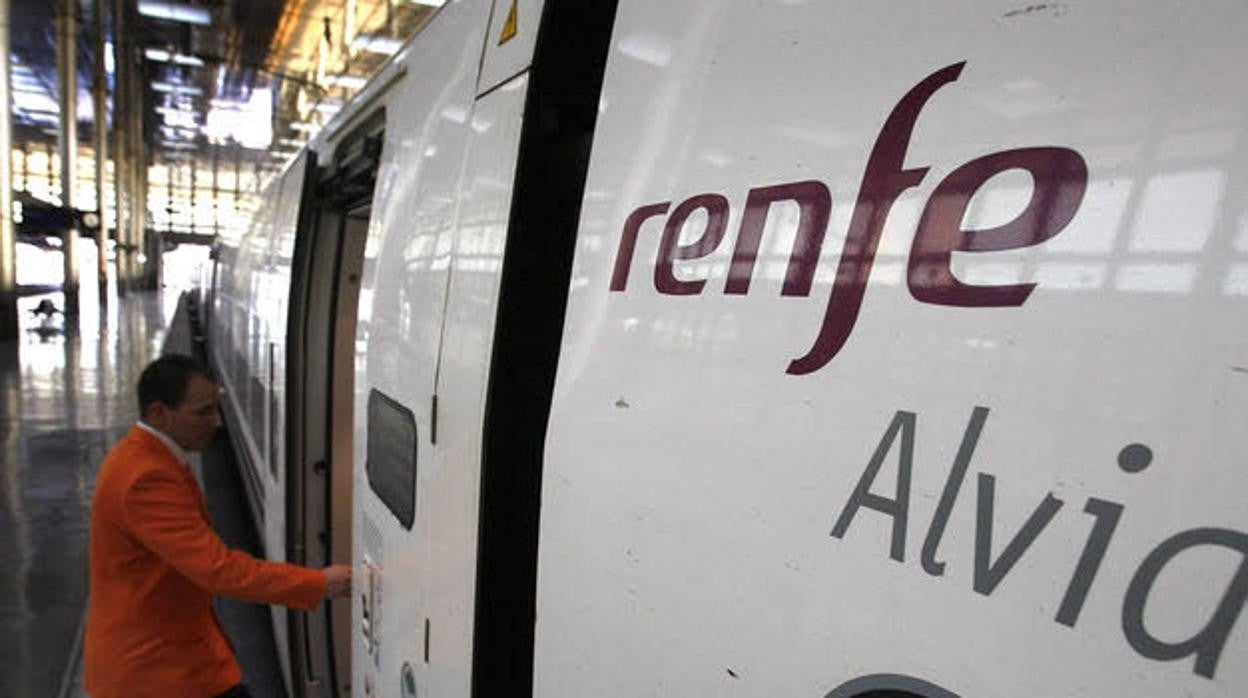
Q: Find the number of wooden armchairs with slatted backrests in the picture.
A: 0